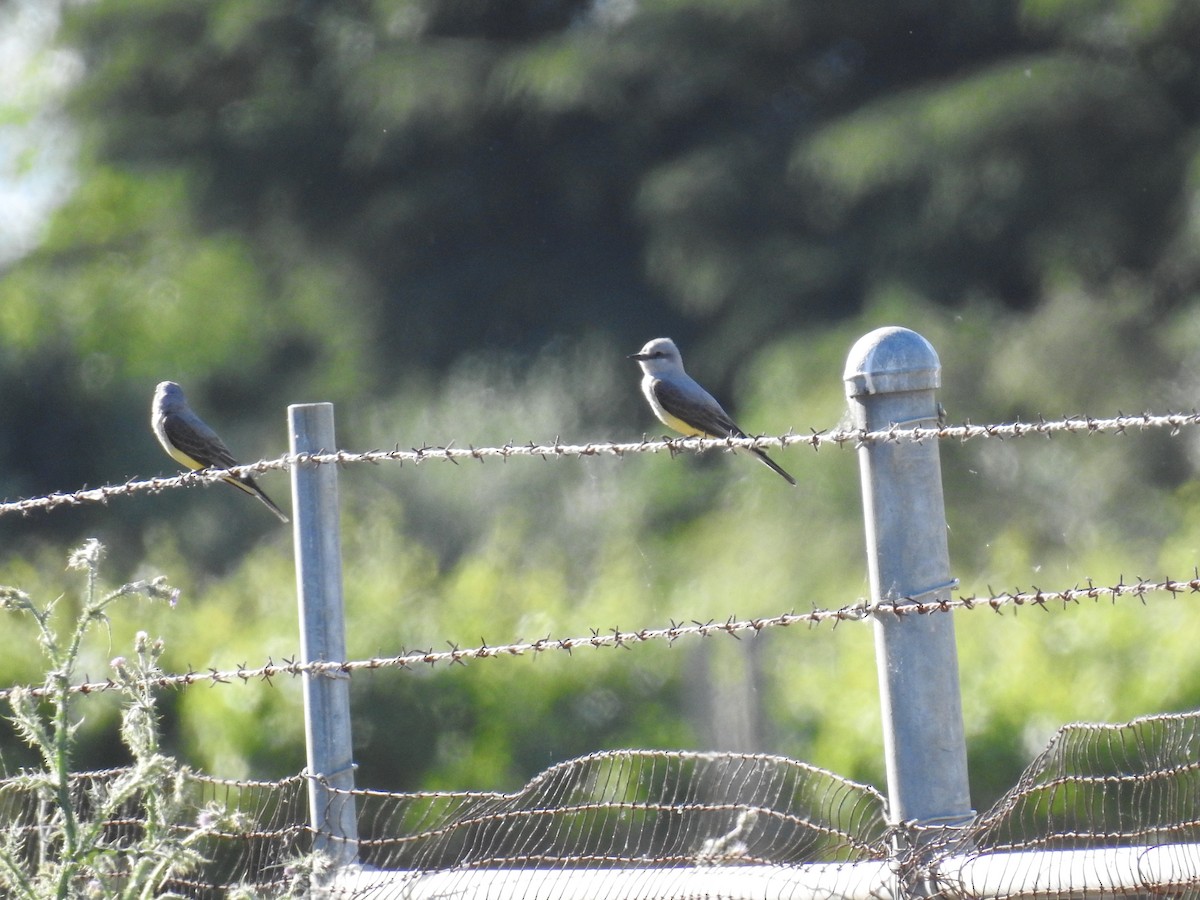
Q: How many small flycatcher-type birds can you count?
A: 2